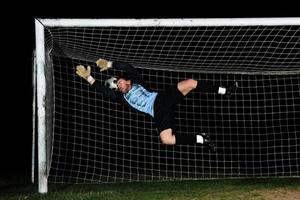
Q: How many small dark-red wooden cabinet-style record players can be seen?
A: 0